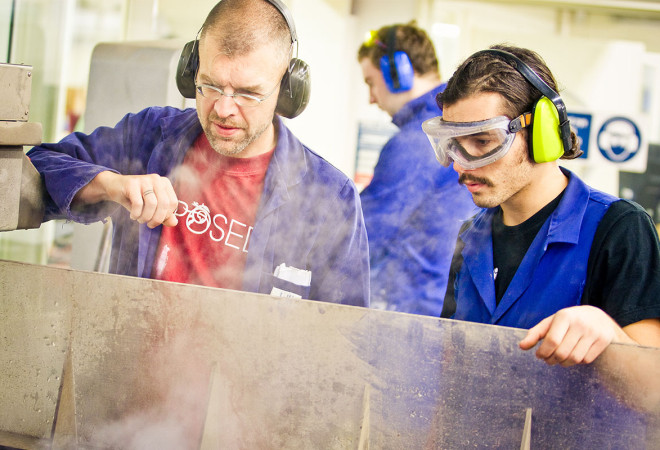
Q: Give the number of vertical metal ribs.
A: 4